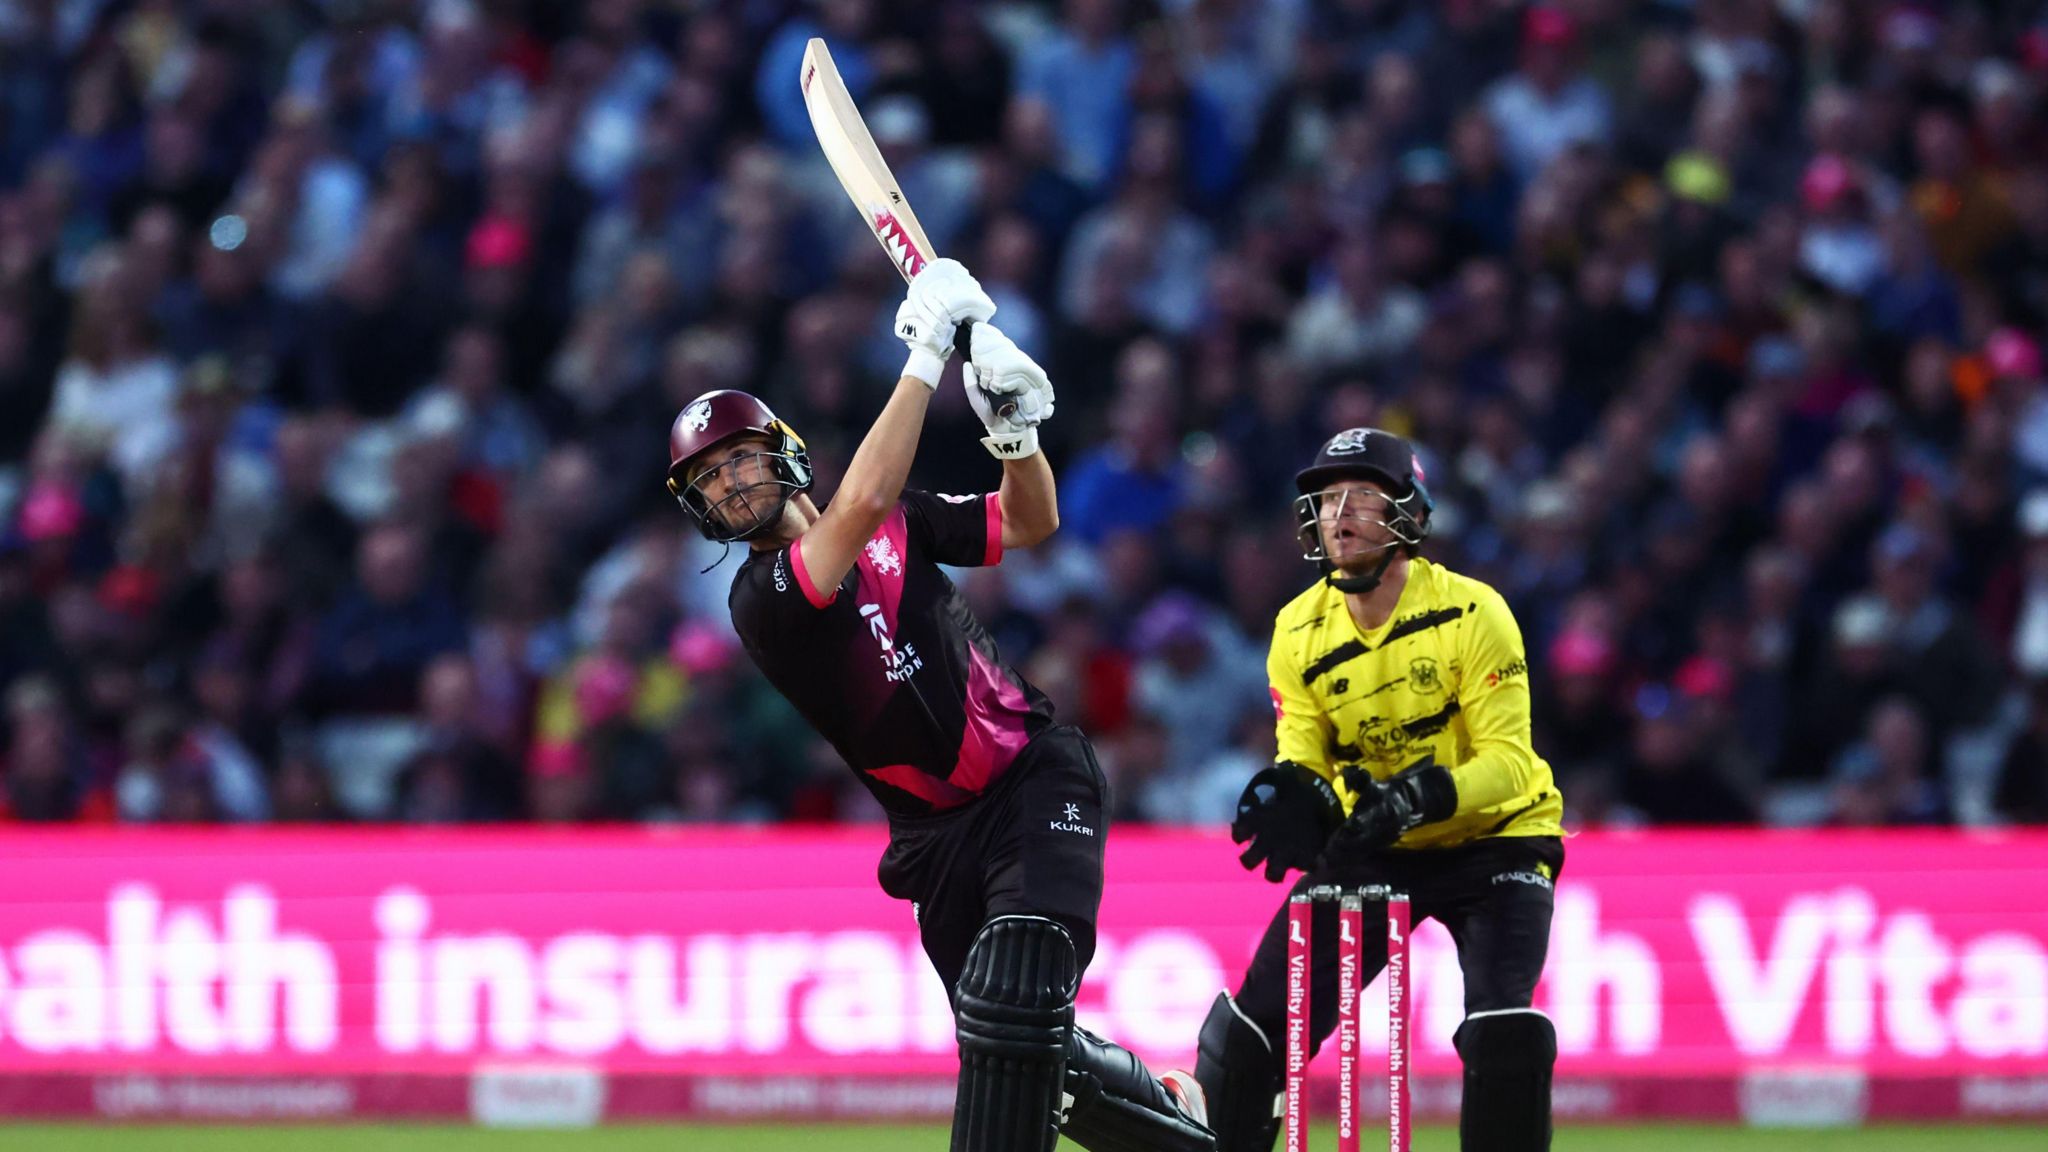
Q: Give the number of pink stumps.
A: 3